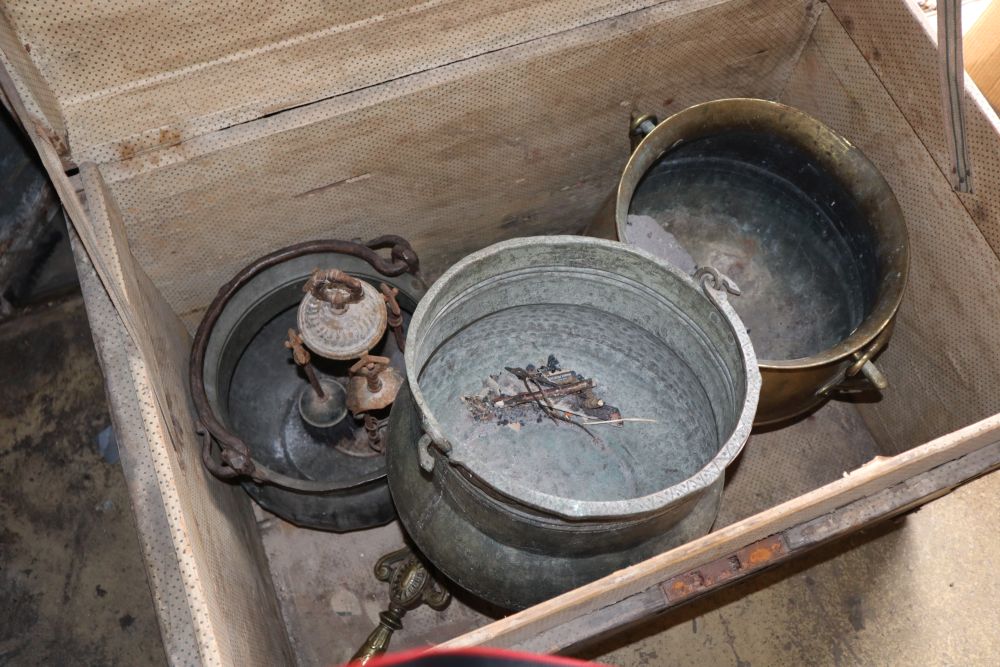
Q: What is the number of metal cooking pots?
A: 3